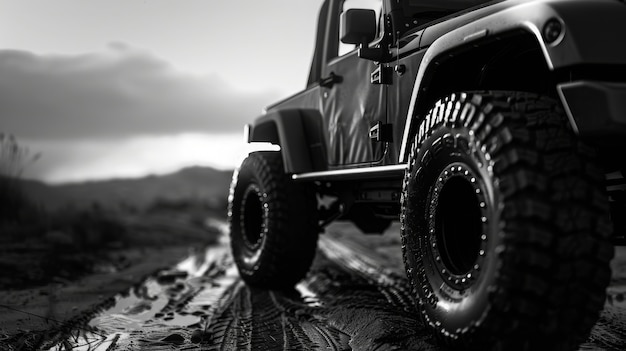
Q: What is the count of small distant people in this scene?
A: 0